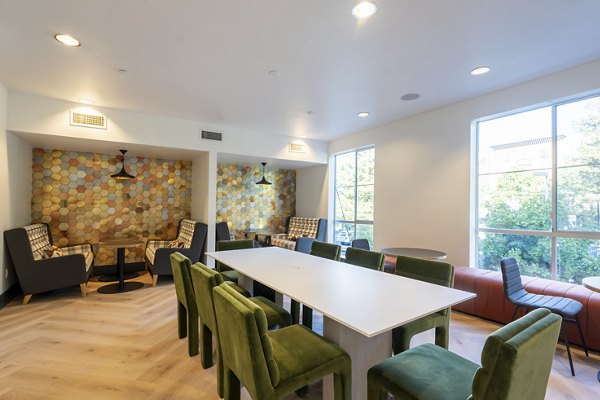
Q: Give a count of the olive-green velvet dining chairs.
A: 8